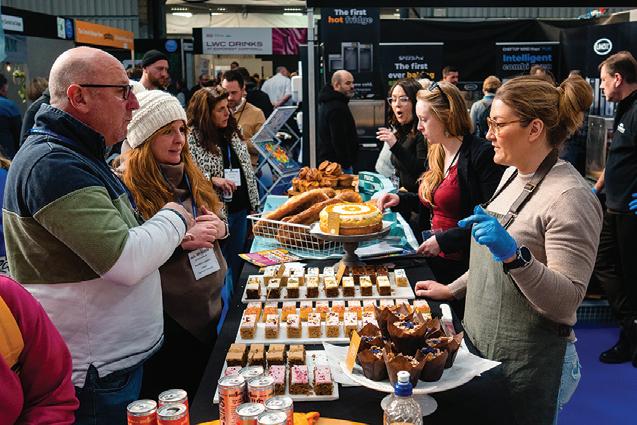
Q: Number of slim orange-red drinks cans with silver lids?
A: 9